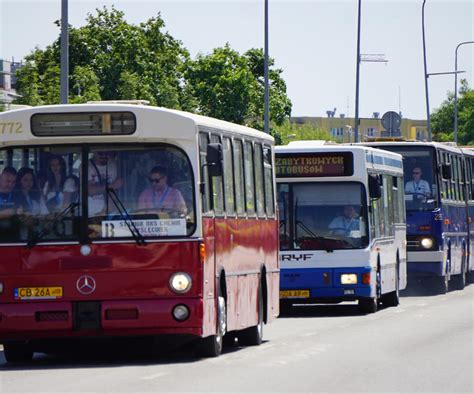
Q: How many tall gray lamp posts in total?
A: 5